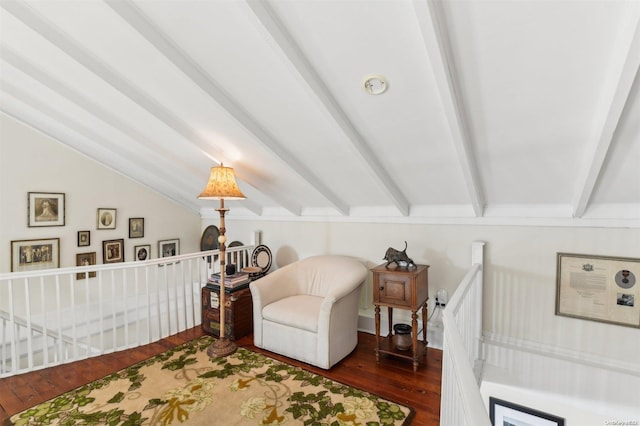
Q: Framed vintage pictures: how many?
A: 9